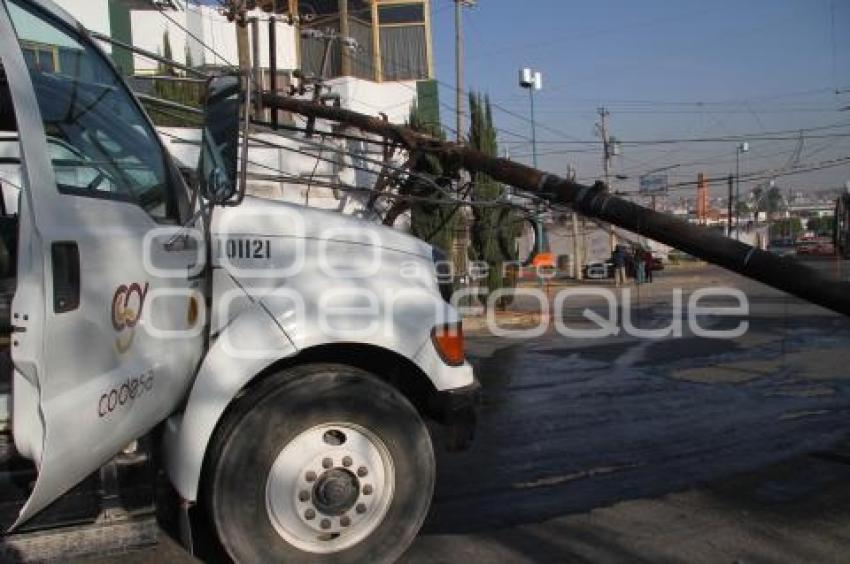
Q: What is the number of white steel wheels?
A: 1